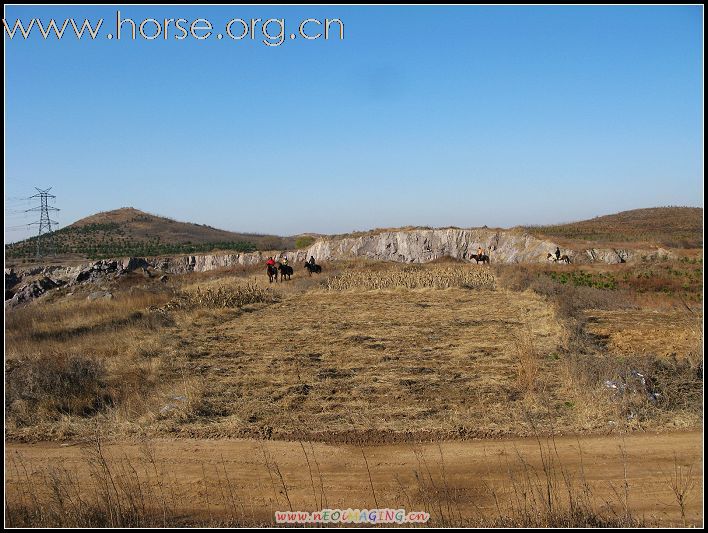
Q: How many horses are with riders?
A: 5